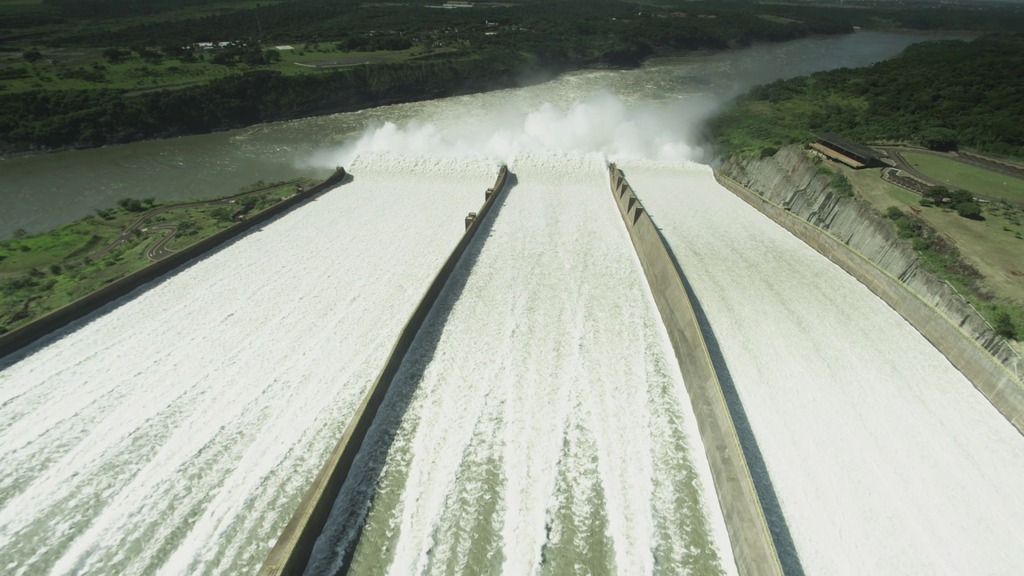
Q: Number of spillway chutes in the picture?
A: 3